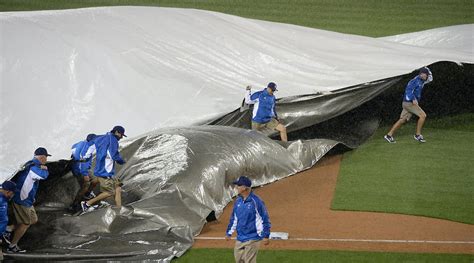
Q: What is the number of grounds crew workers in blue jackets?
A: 7